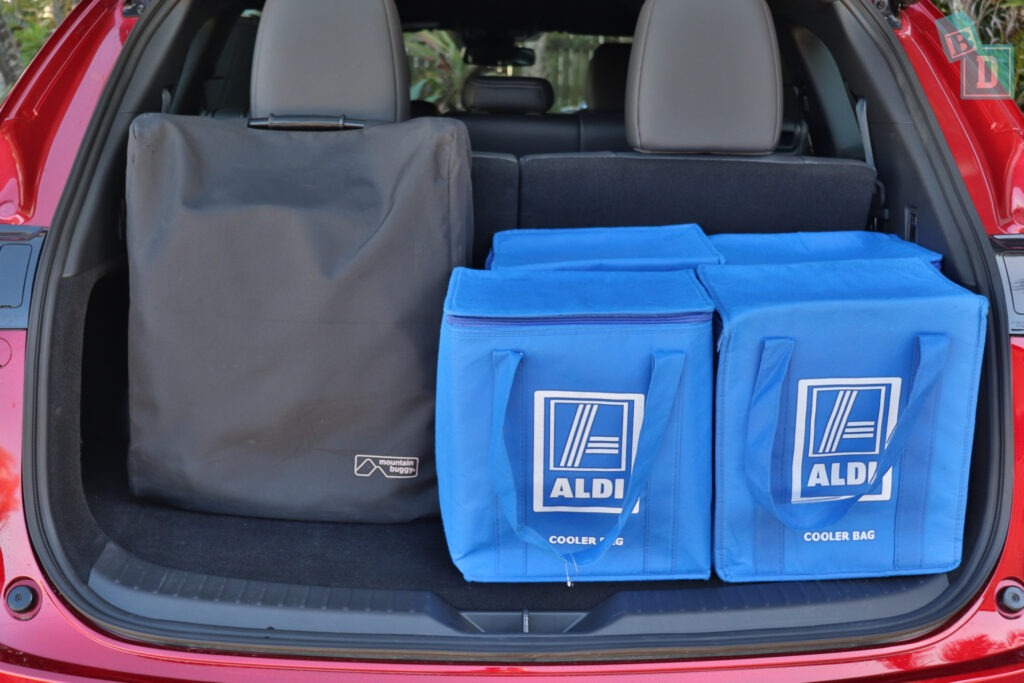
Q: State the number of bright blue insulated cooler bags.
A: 4